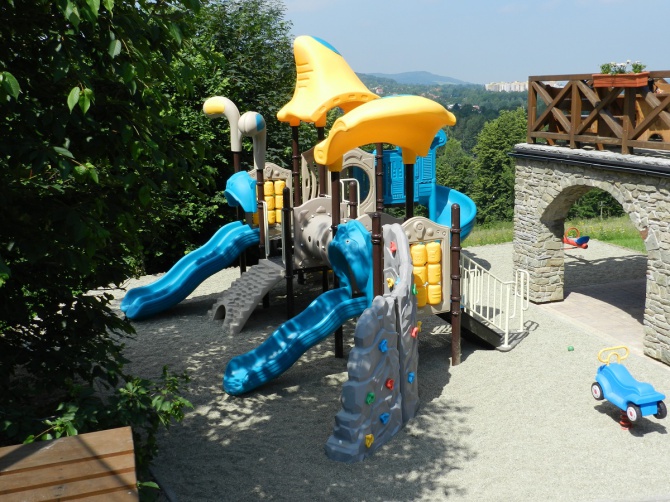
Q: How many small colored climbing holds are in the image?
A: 12